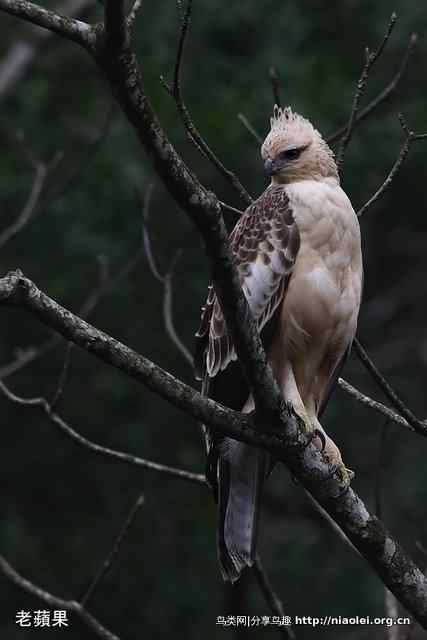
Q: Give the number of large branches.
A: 2